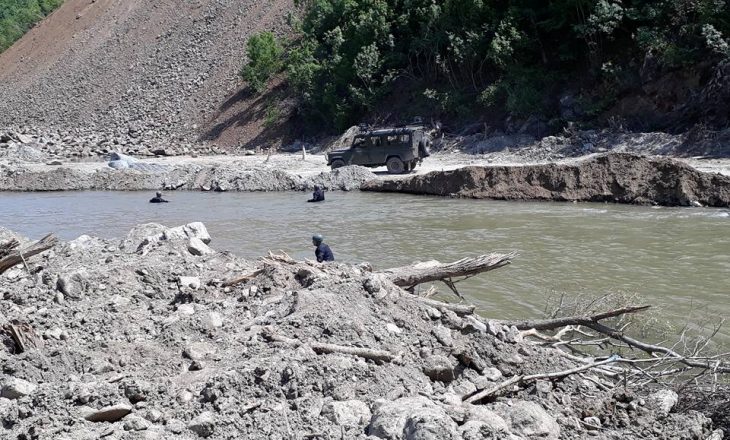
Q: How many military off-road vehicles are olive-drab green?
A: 1